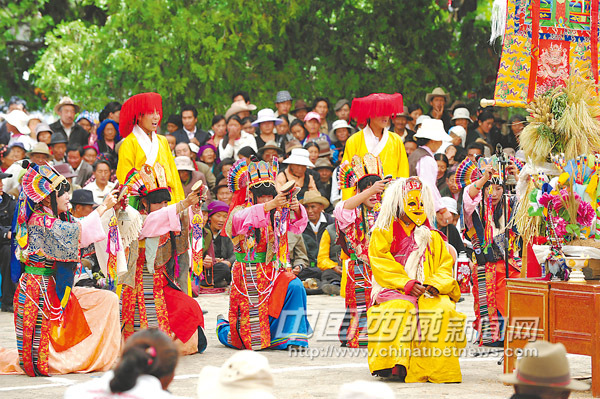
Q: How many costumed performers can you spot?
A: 8